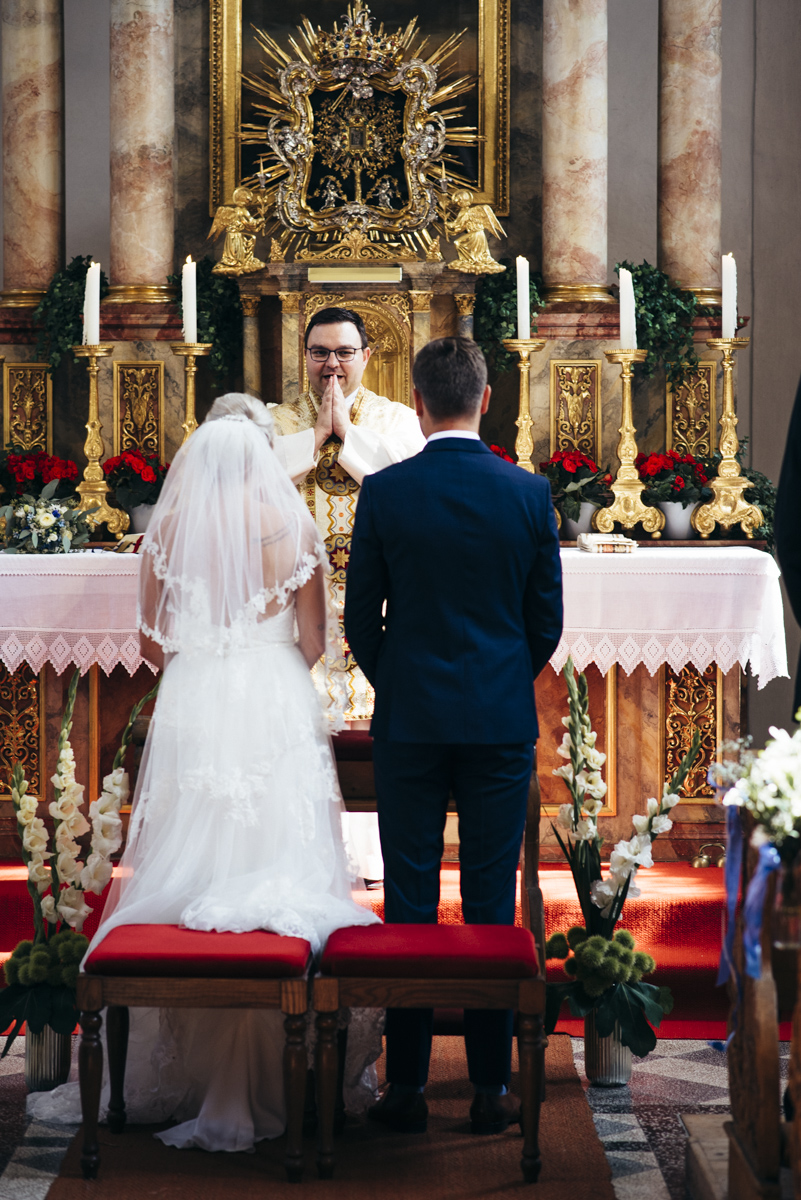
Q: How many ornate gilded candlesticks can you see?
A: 5